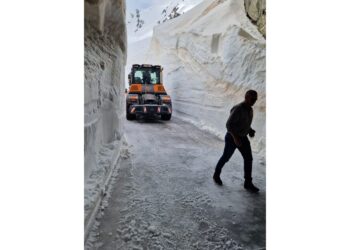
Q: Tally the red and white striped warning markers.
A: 4